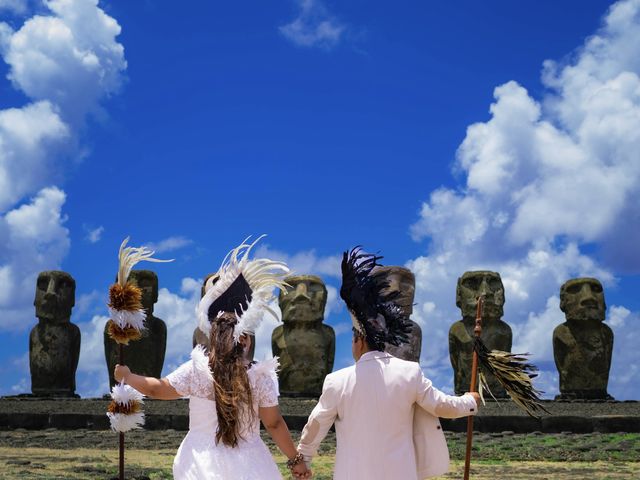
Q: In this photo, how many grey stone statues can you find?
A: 7